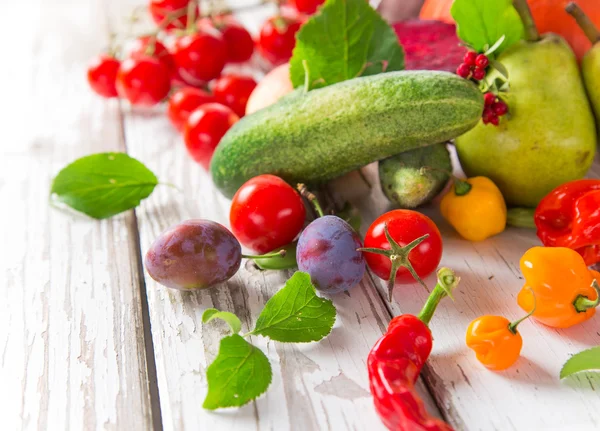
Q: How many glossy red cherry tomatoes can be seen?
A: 13